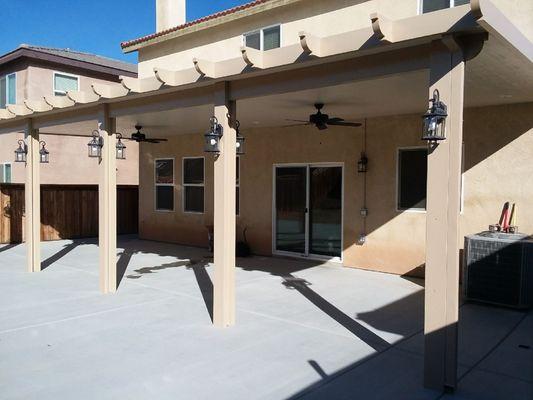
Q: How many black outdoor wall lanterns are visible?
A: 8